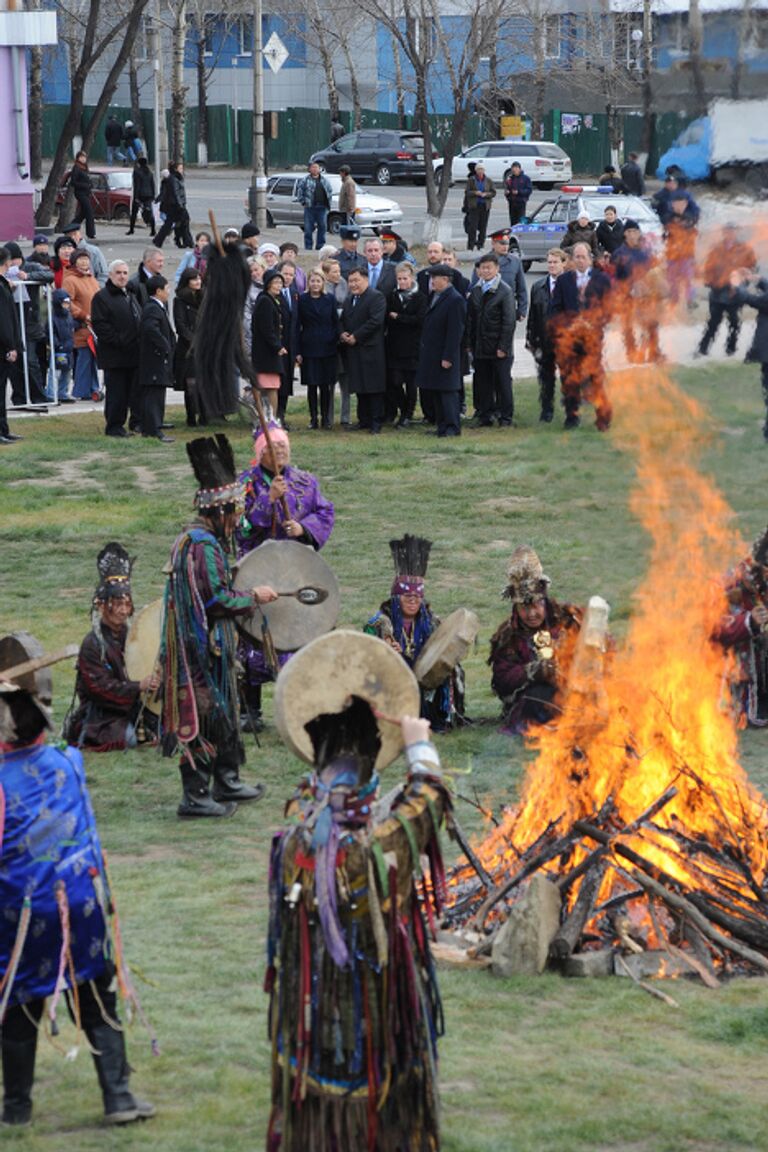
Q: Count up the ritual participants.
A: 8